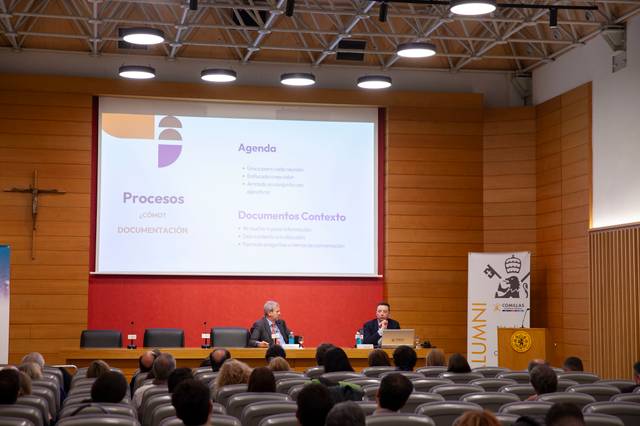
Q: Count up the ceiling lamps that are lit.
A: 7